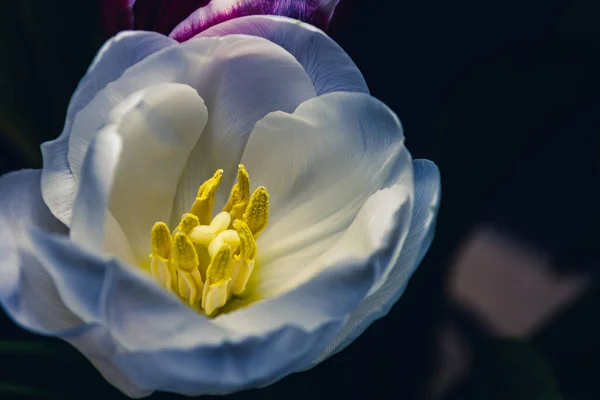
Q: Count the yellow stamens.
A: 8